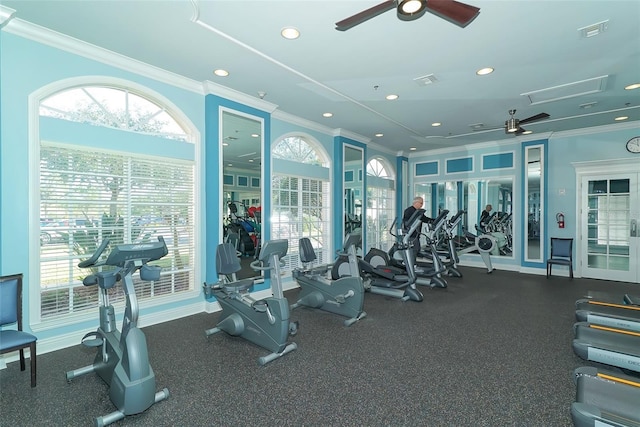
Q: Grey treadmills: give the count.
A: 3